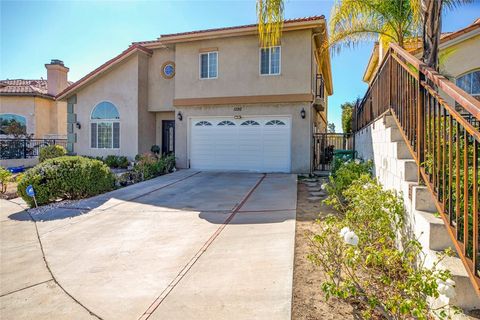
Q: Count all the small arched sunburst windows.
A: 4